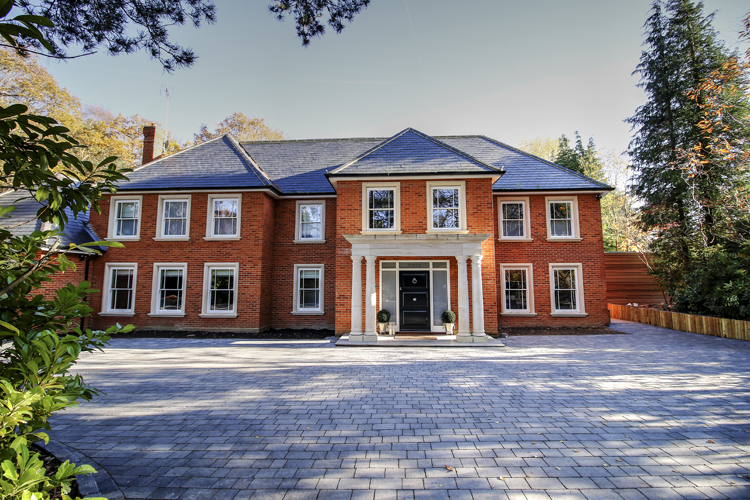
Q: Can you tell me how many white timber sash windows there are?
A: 14